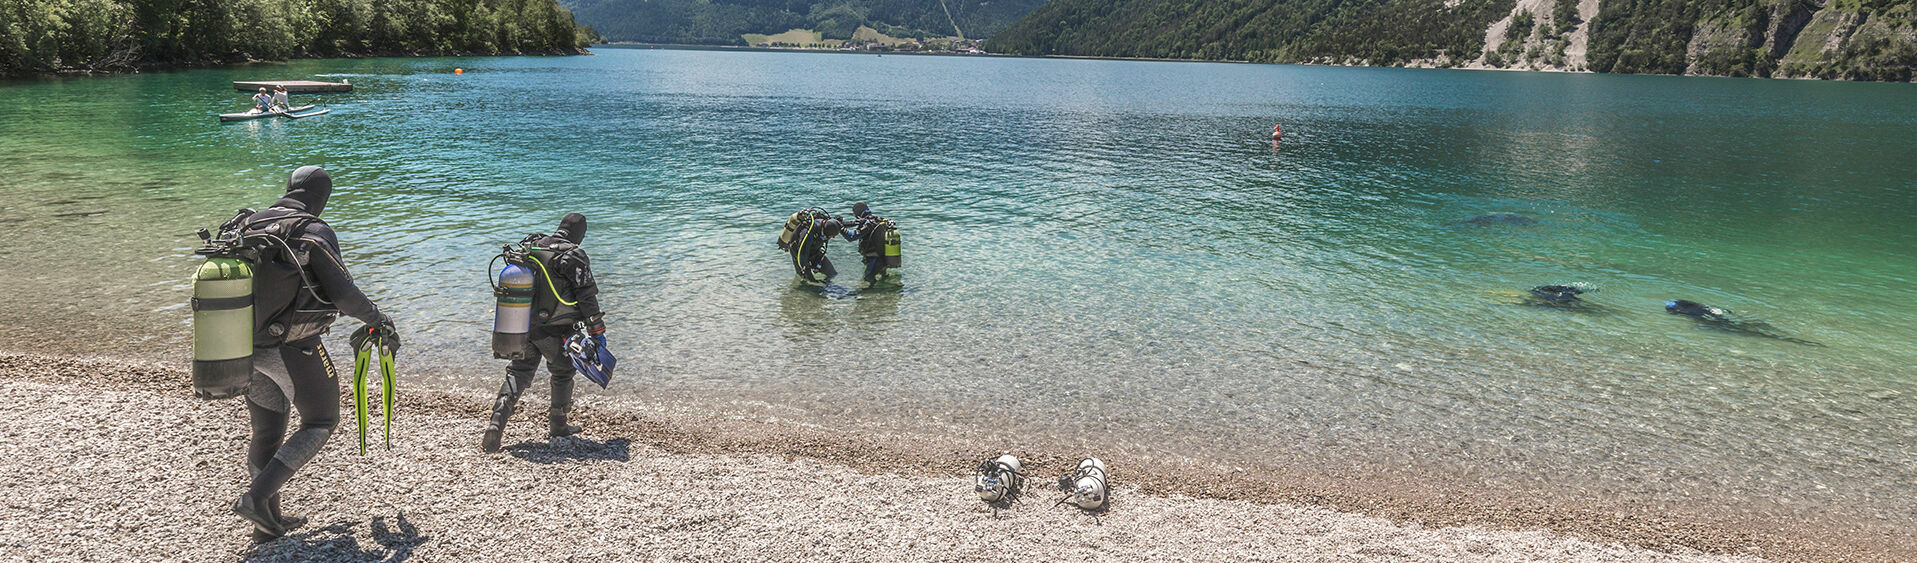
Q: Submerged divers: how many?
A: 3